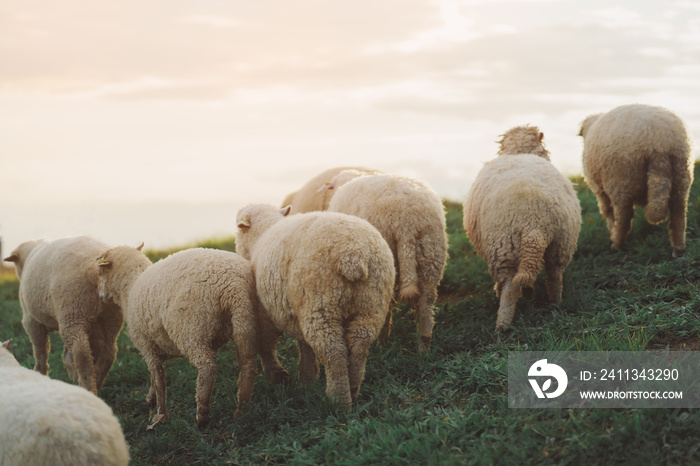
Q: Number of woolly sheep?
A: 8